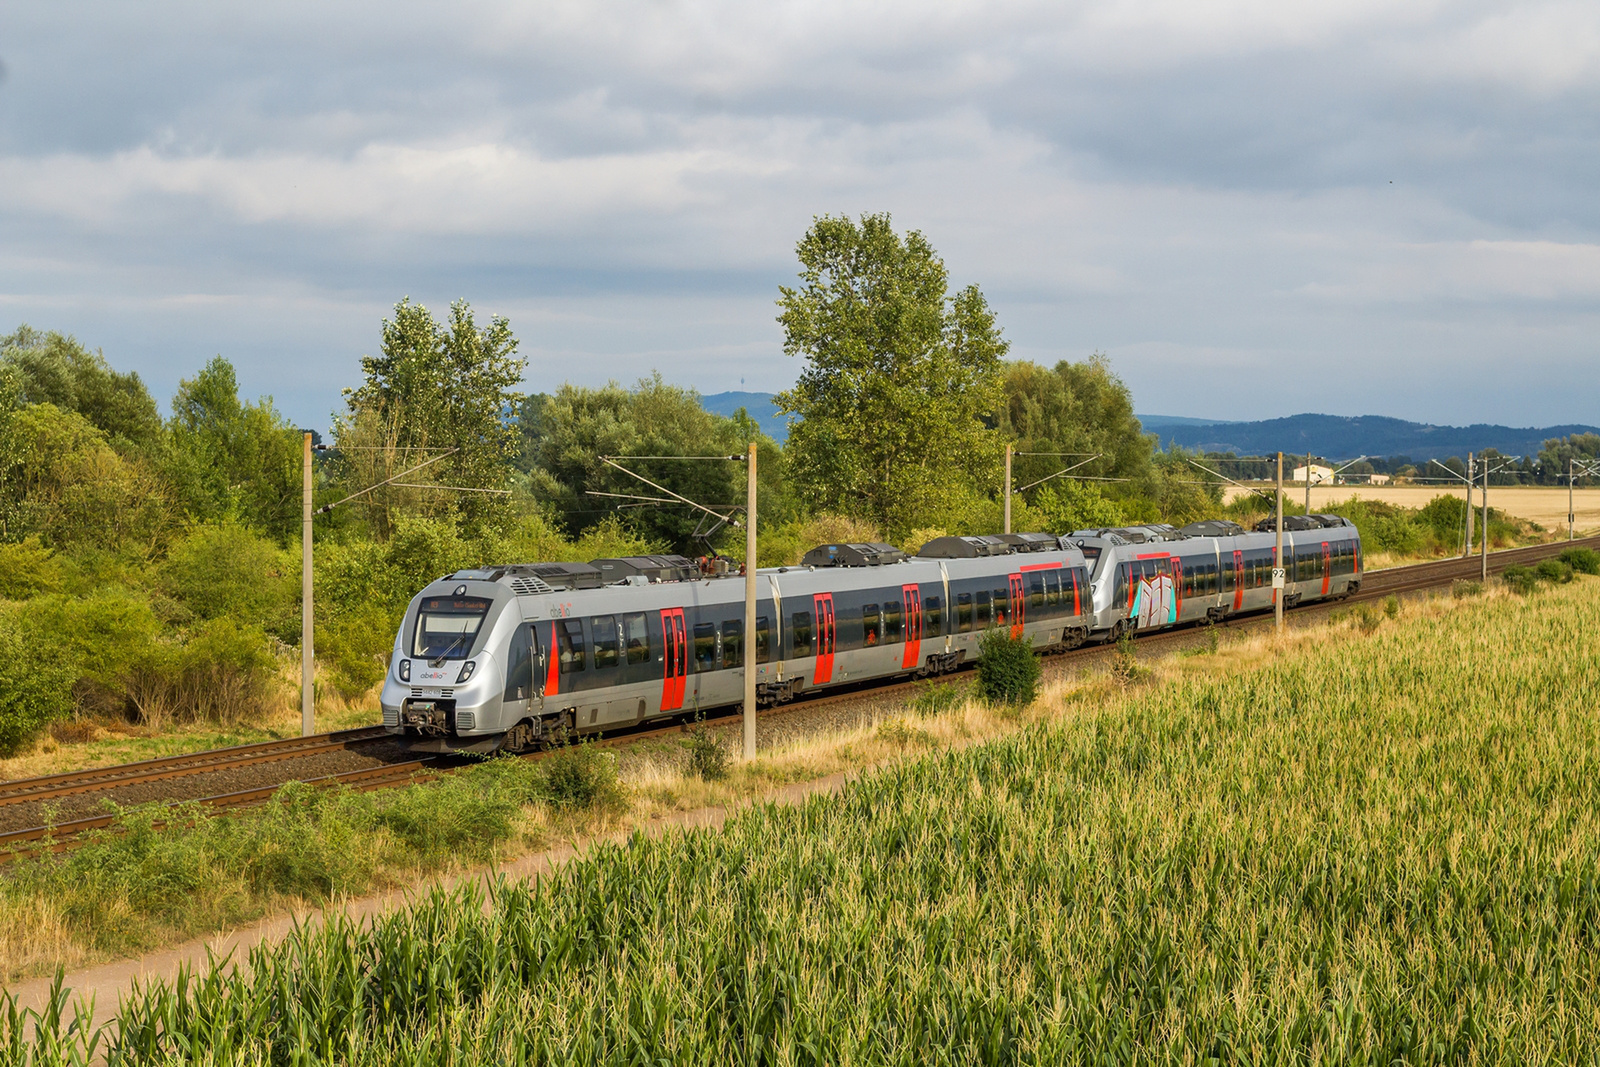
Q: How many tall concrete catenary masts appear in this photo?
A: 8